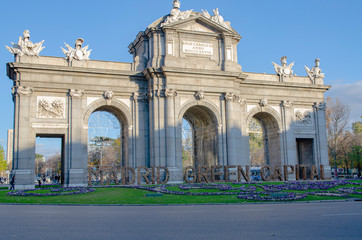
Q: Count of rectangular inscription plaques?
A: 1